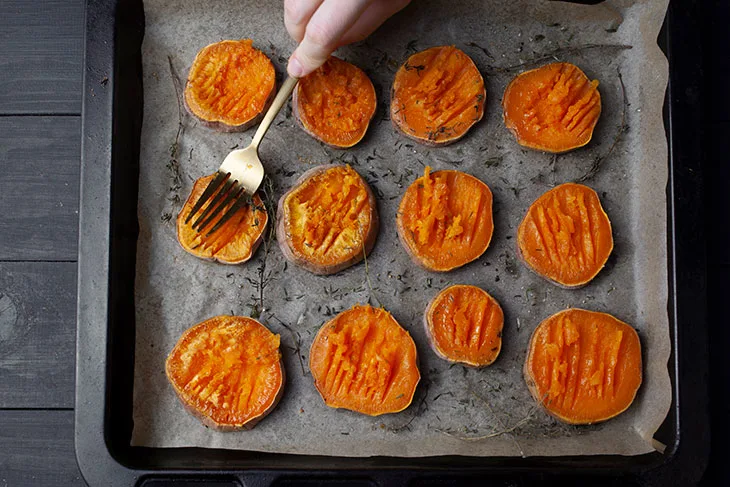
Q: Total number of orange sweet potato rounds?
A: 12